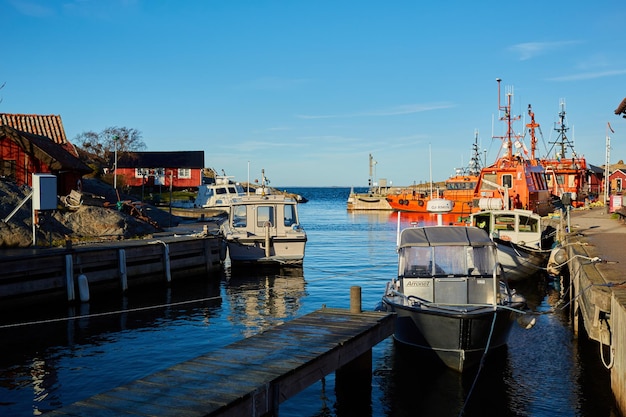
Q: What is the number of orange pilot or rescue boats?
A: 3